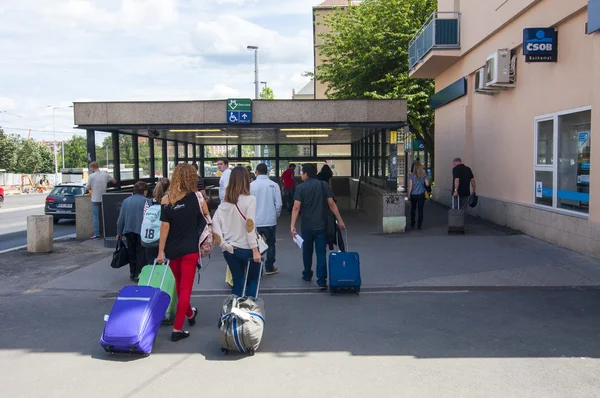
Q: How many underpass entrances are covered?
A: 1